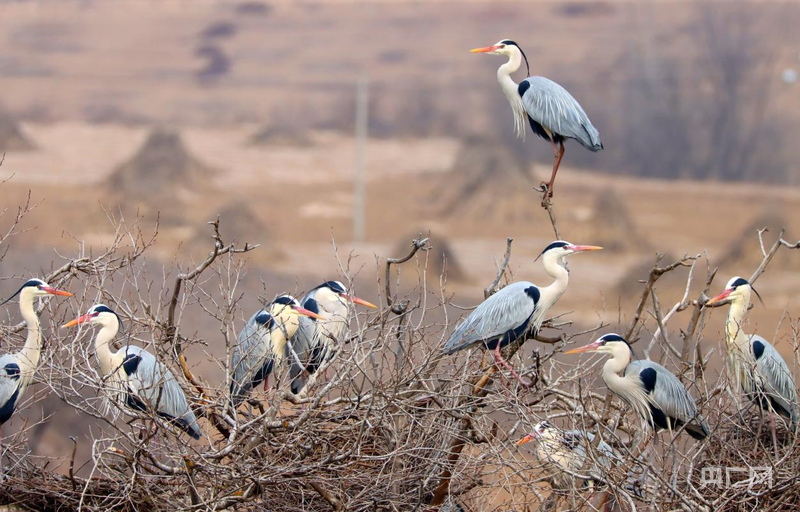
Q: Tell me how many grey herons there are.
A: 9